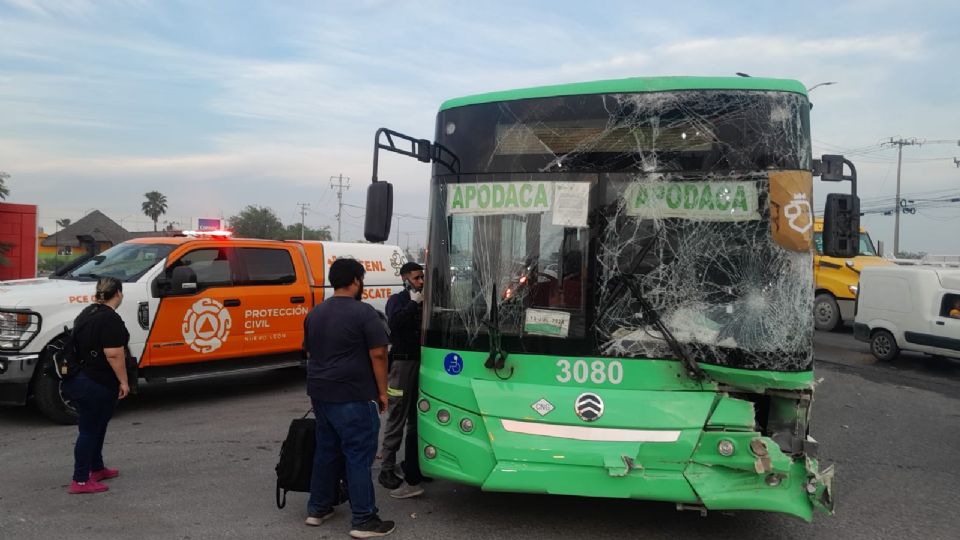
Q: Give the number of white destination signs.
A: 2